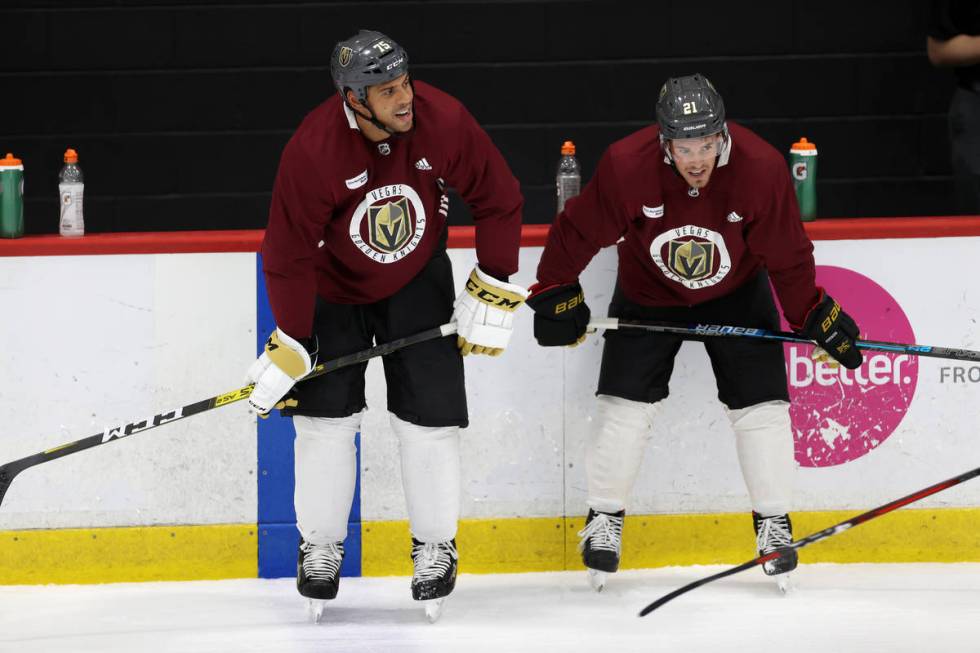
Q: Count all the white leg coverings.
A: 4